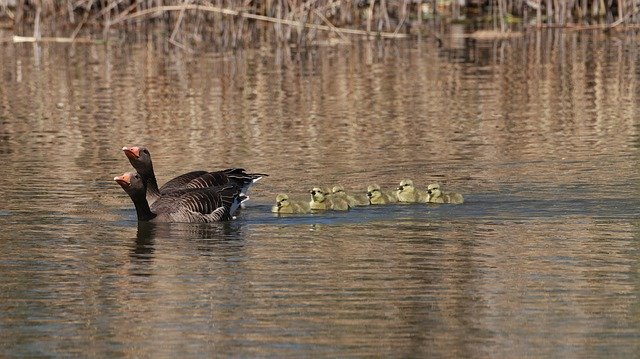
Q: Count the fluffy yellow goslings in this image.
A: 6